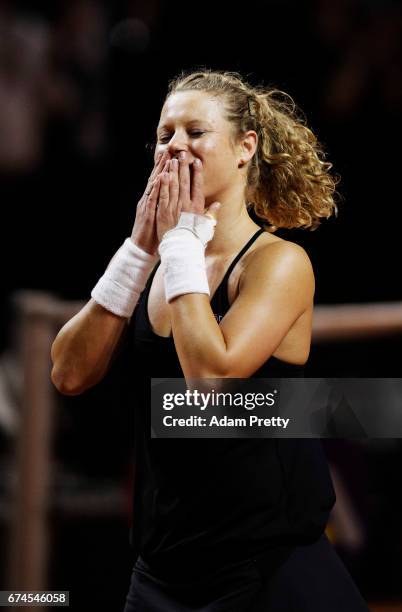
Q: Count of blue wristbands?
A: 0